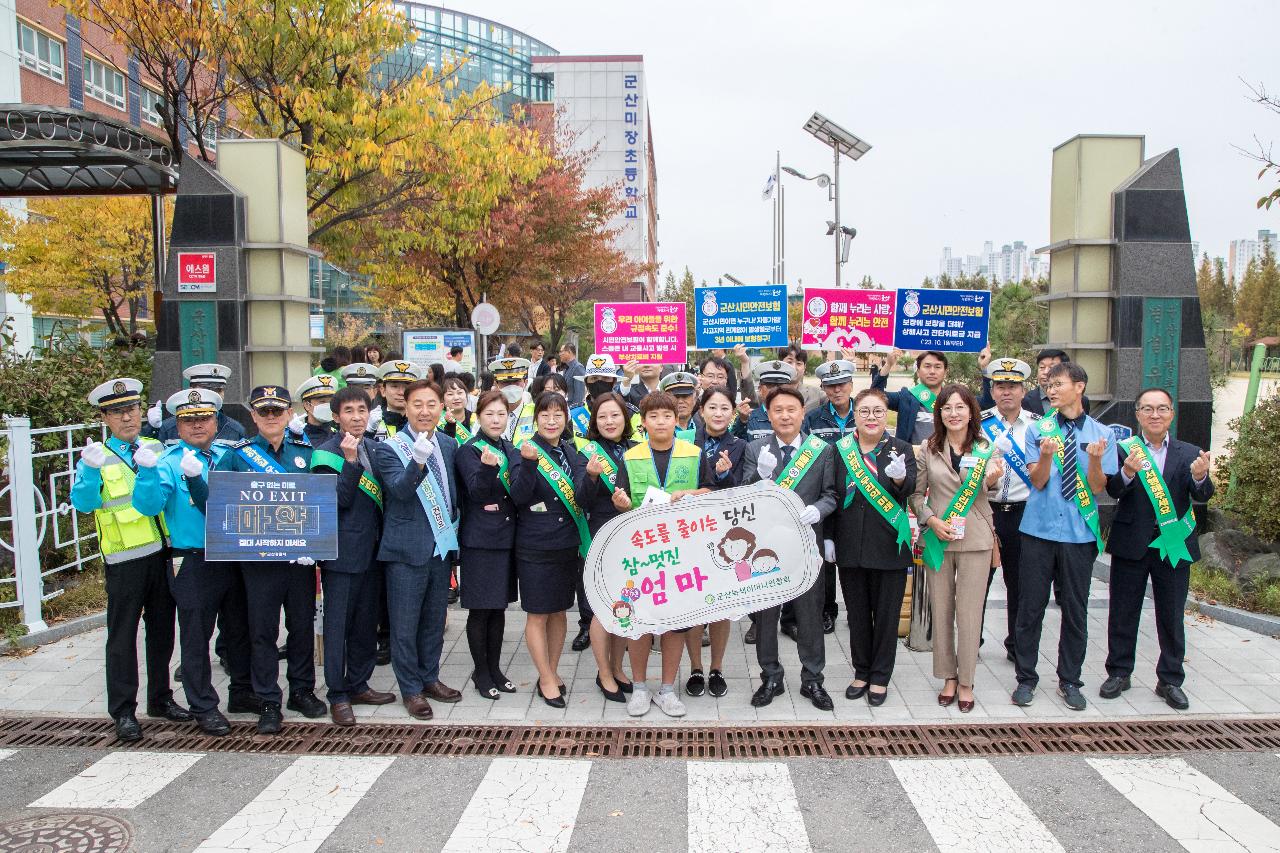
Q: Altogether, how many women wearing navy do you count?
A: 4